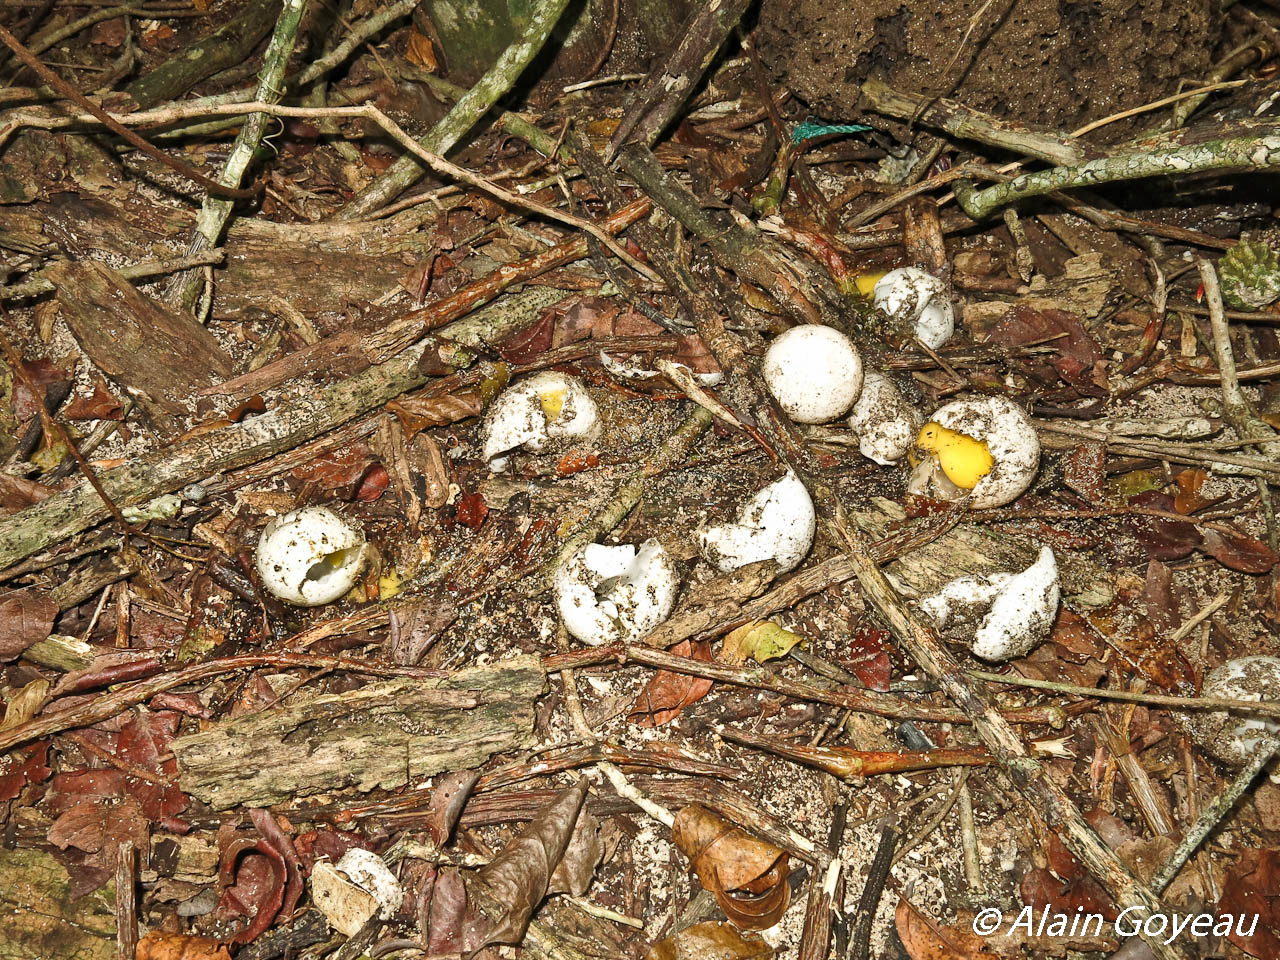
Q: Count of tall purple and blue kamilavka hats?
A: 0